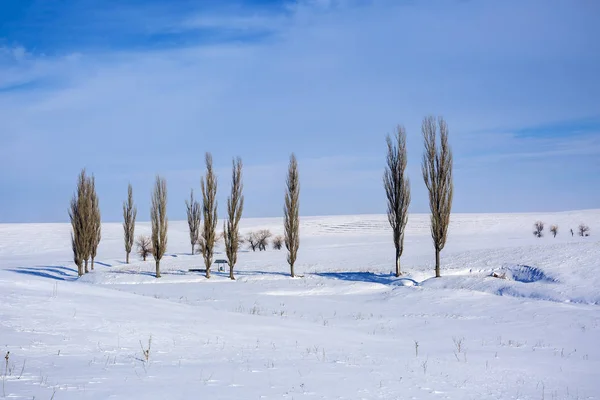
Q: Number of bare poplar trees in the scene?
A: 11